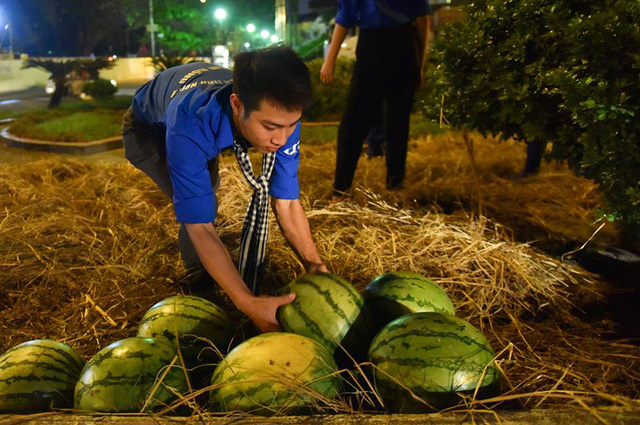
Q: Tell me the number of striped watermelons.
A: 7